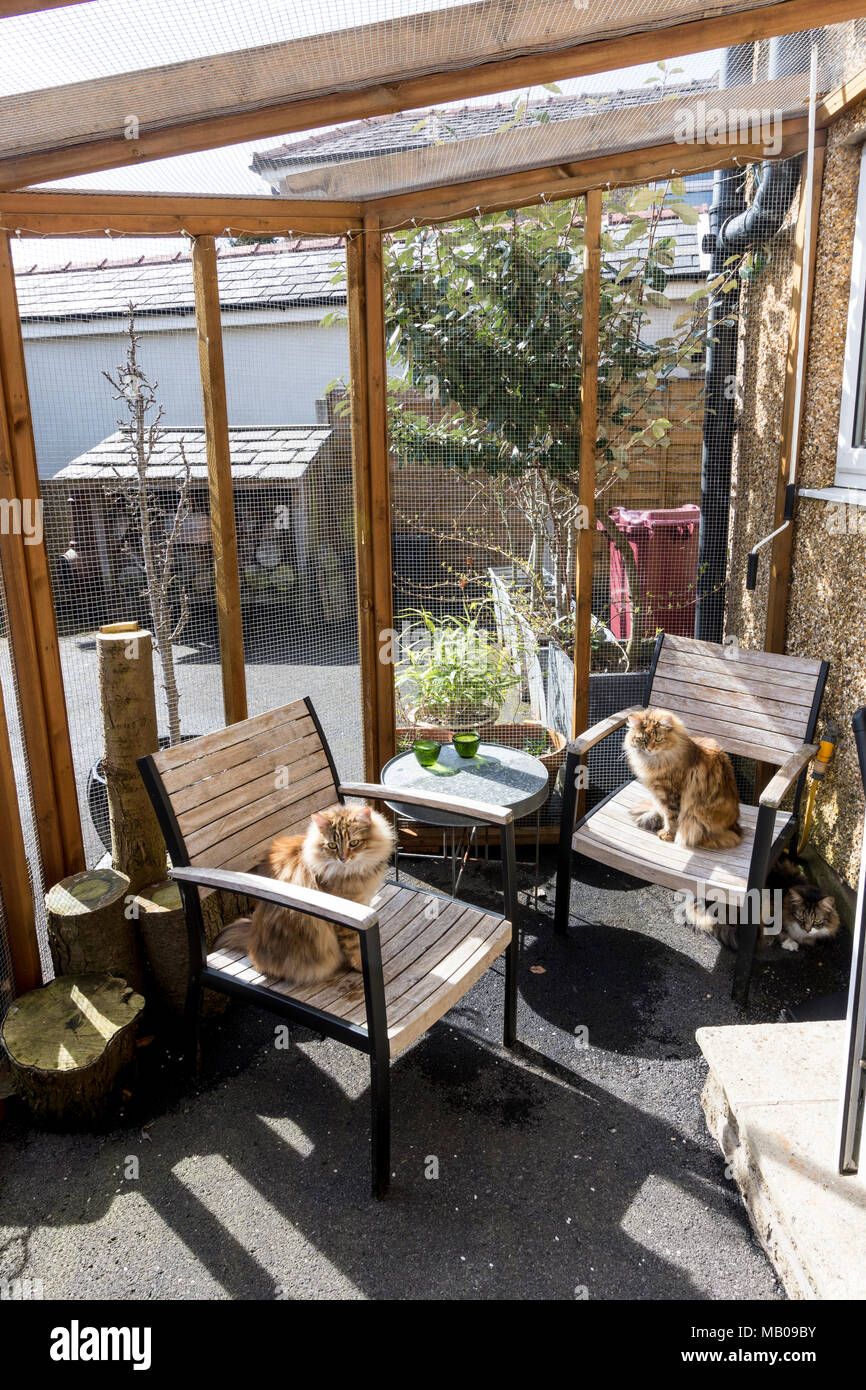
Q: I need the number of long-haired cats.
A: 3